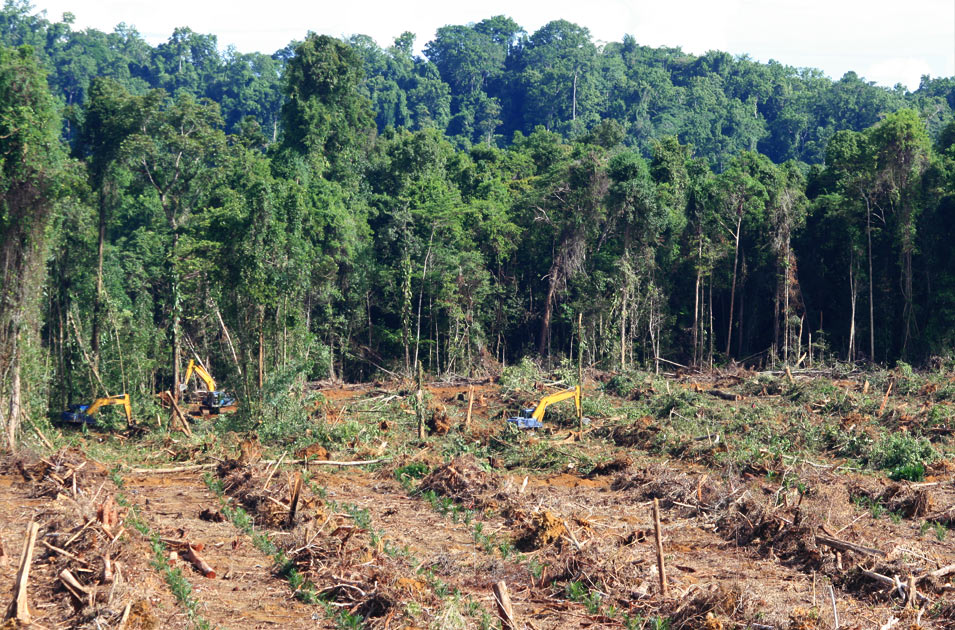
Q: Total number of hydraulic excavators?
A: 3